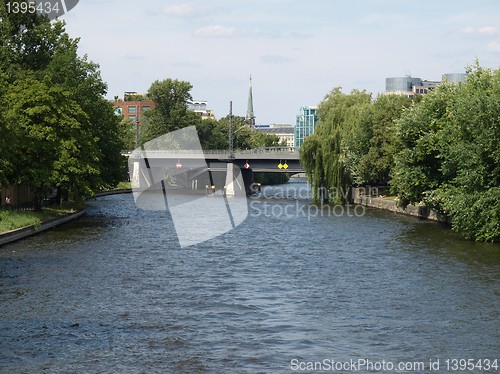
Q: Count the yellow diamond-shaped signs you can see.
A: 2